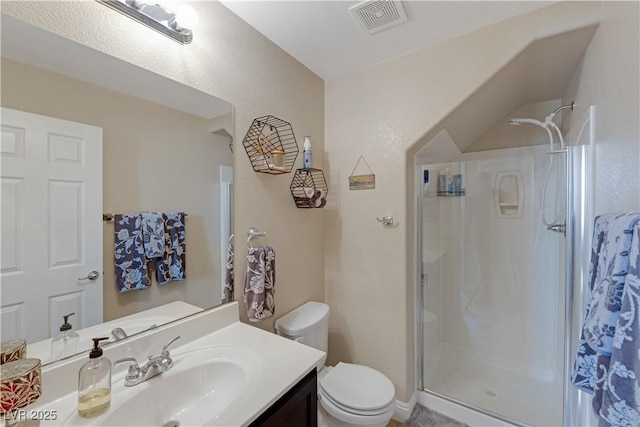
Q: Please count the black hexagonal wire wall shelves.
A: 2